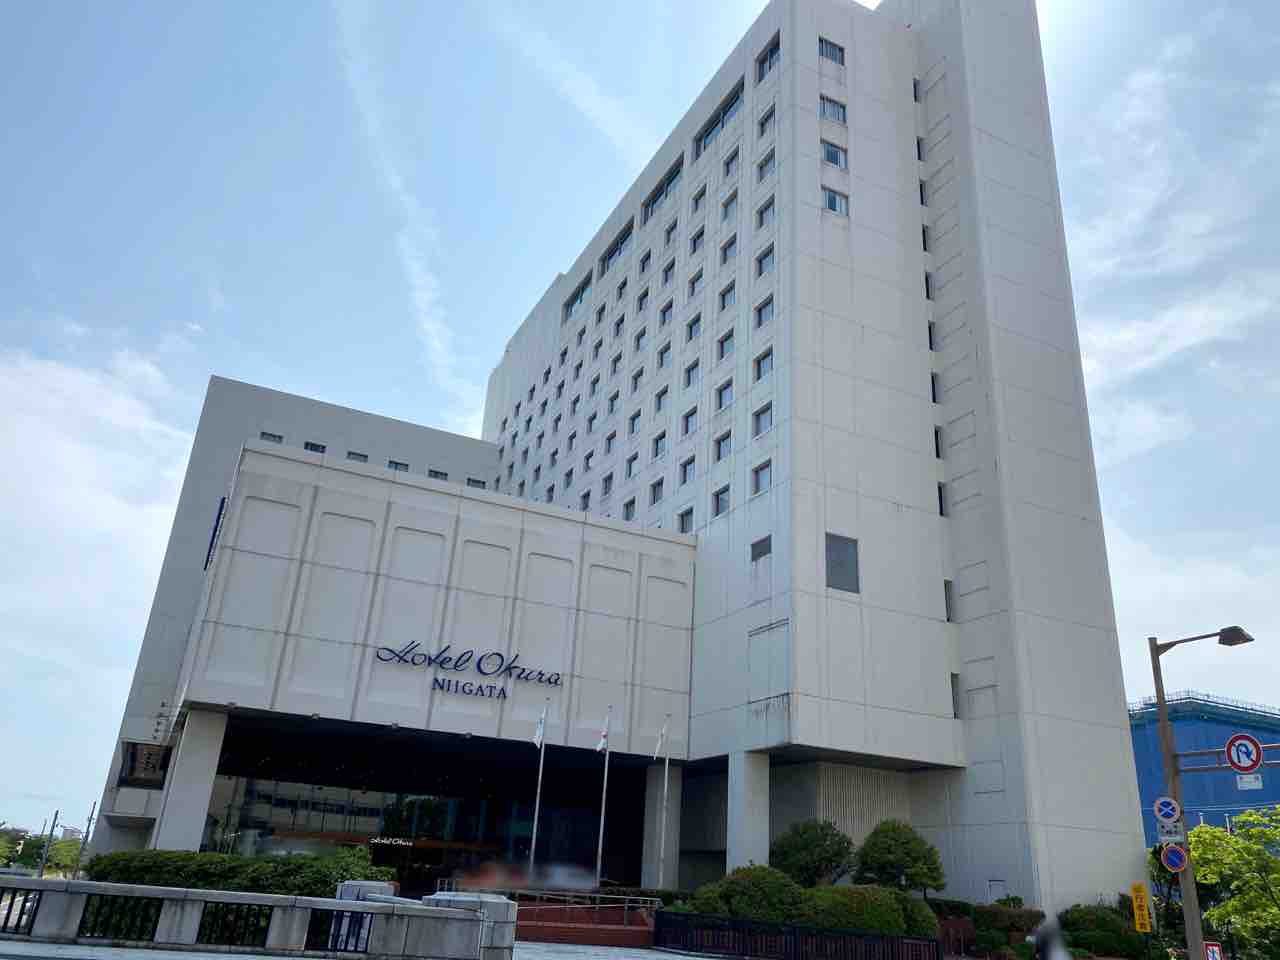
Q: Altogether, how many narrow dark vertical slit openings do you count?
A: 11